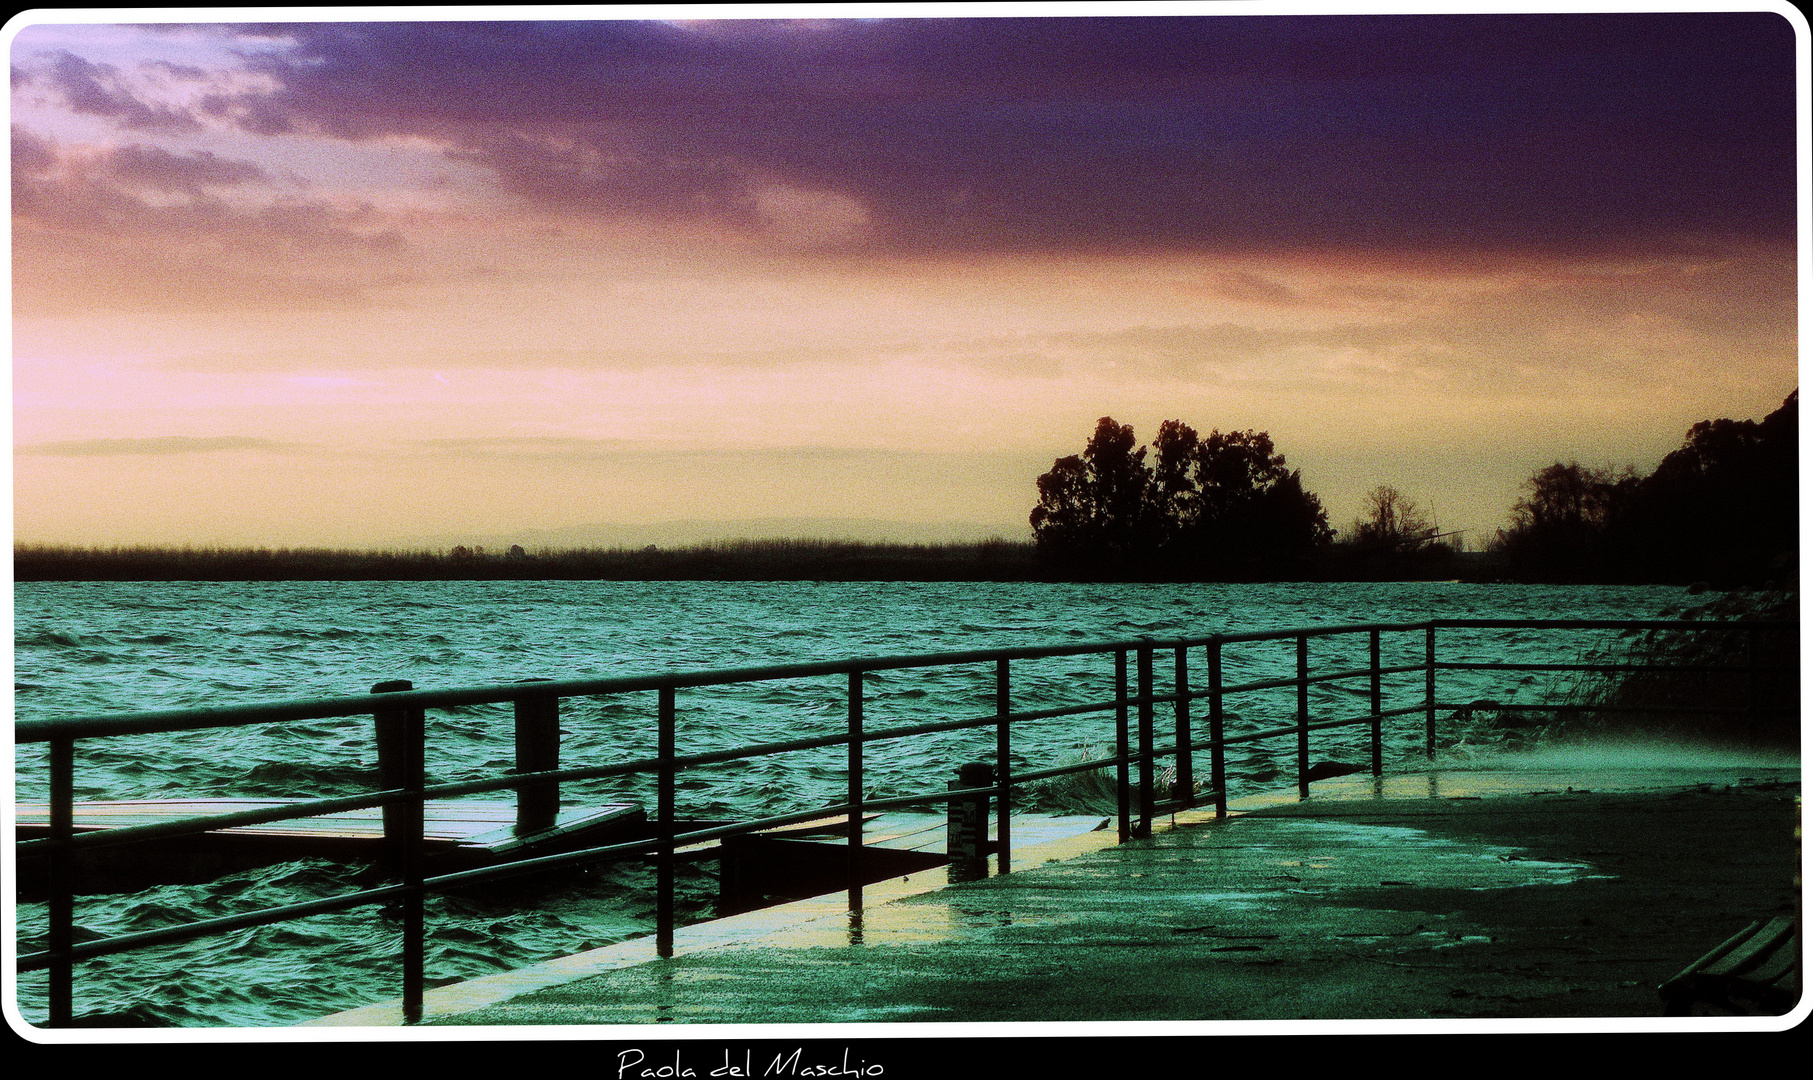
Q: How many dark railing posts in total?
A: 12